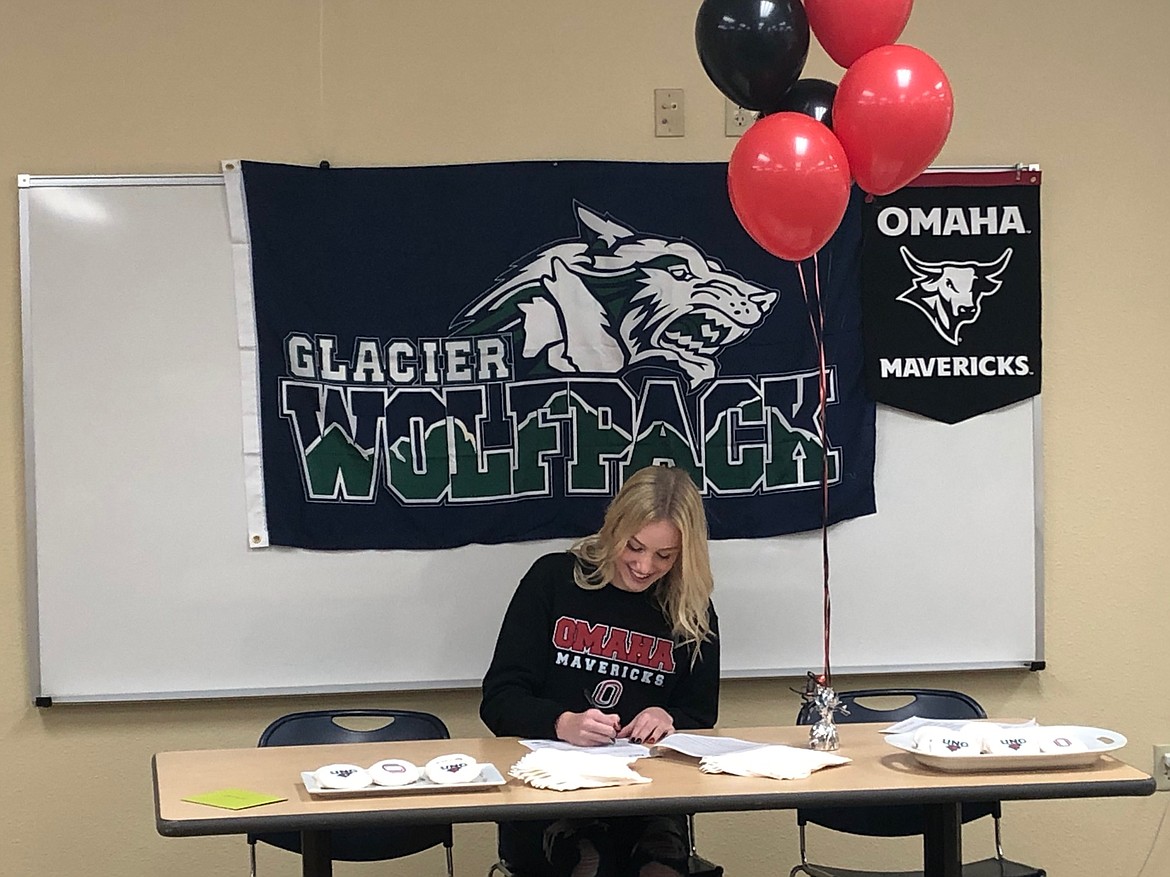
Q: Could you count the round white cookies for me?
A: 6